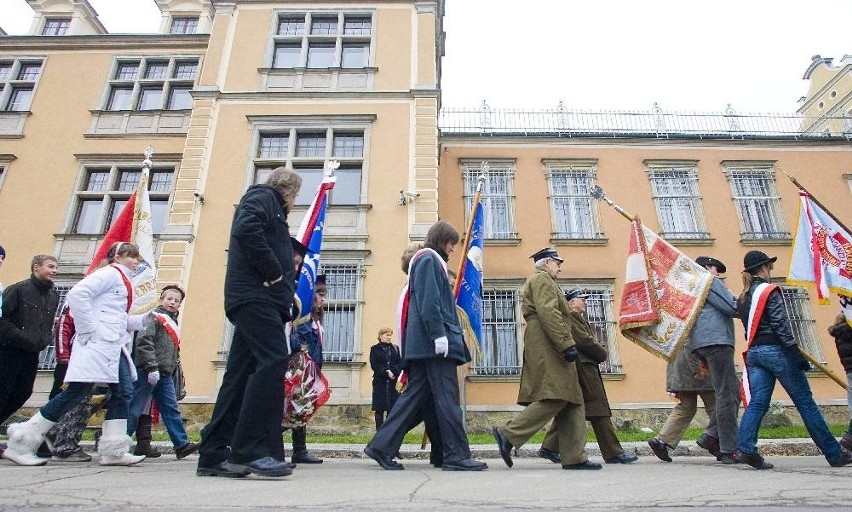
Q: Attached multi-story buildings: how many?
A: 2